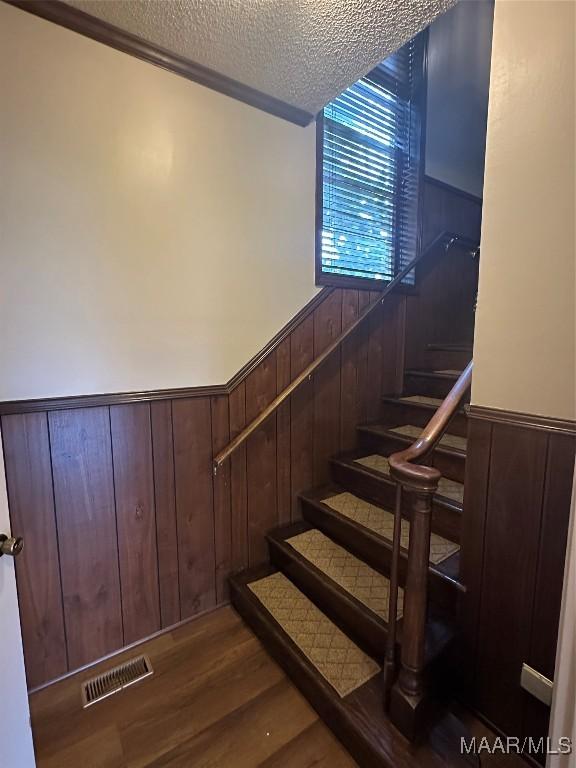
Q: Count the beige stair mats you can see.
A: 7